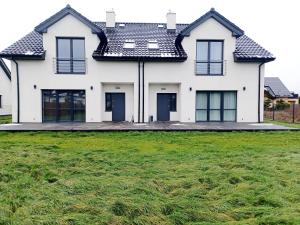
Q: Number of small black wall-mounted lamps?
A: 4